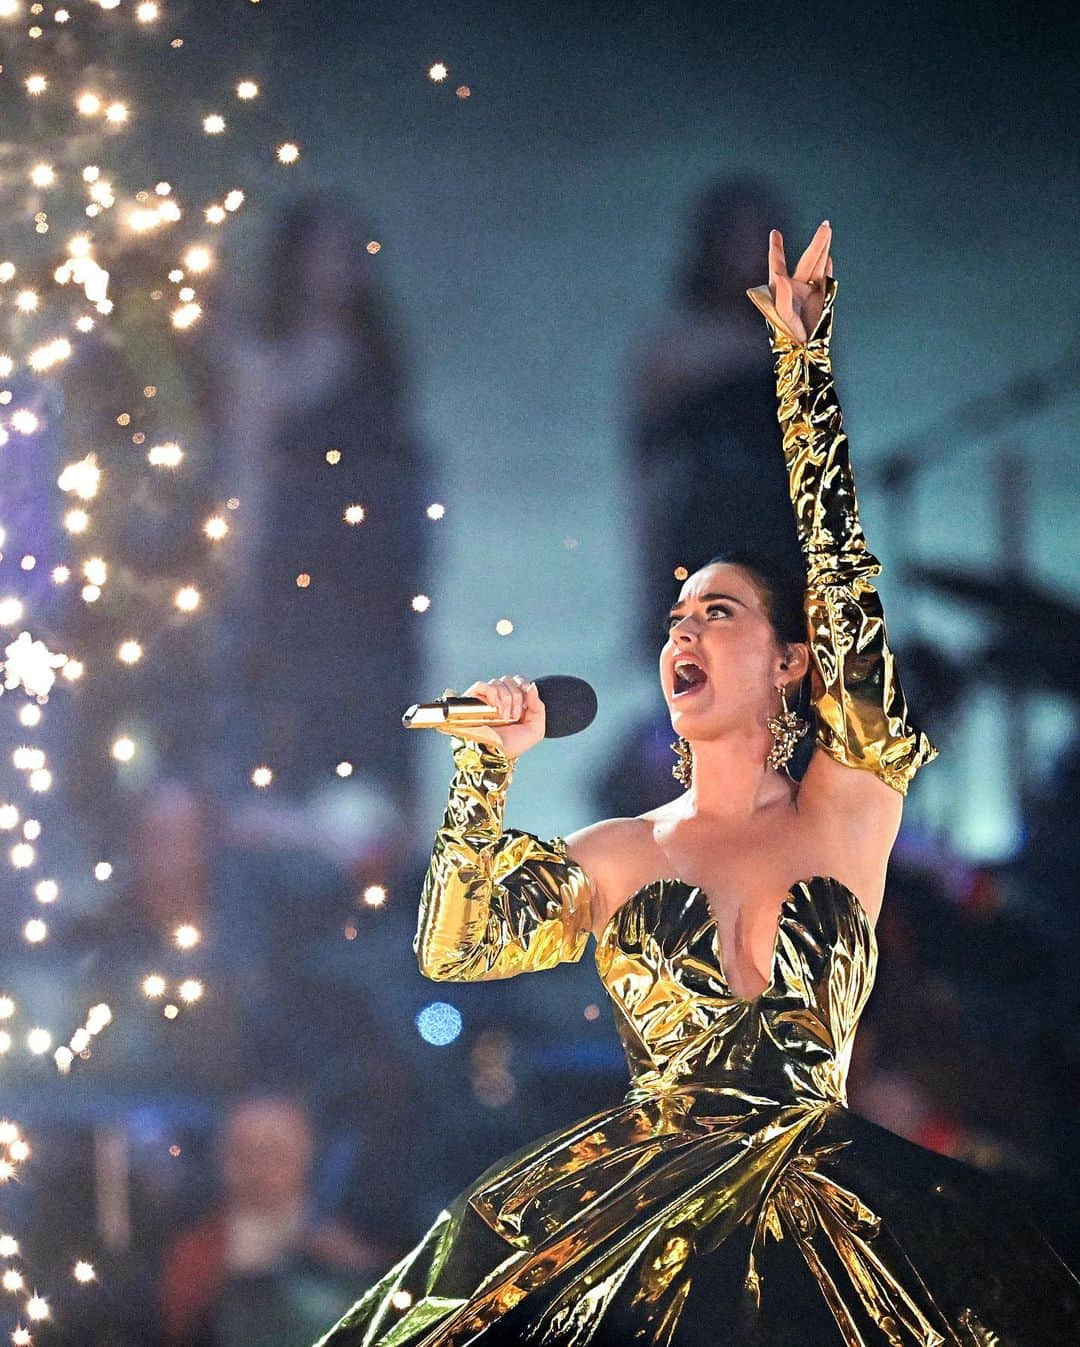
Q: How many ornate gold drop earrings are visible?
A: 2